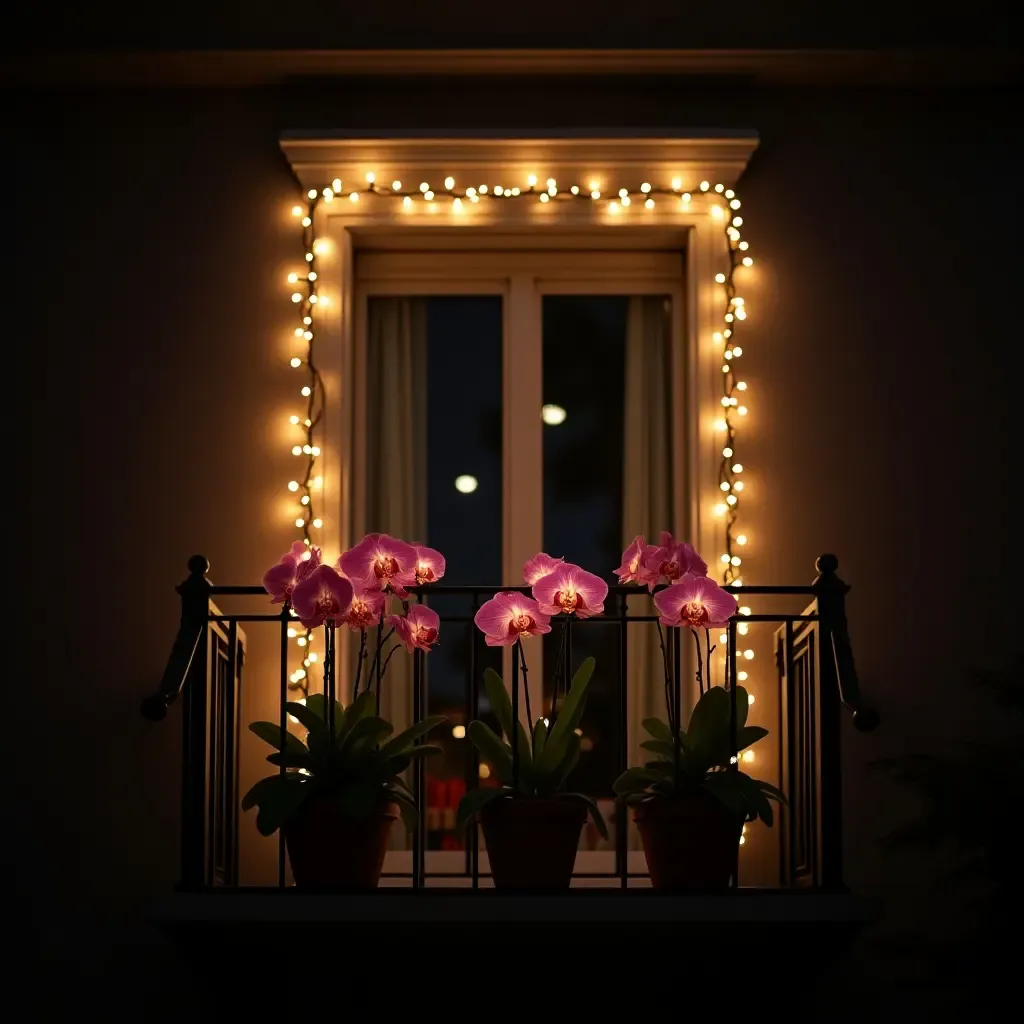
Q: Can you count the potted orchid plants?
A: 3